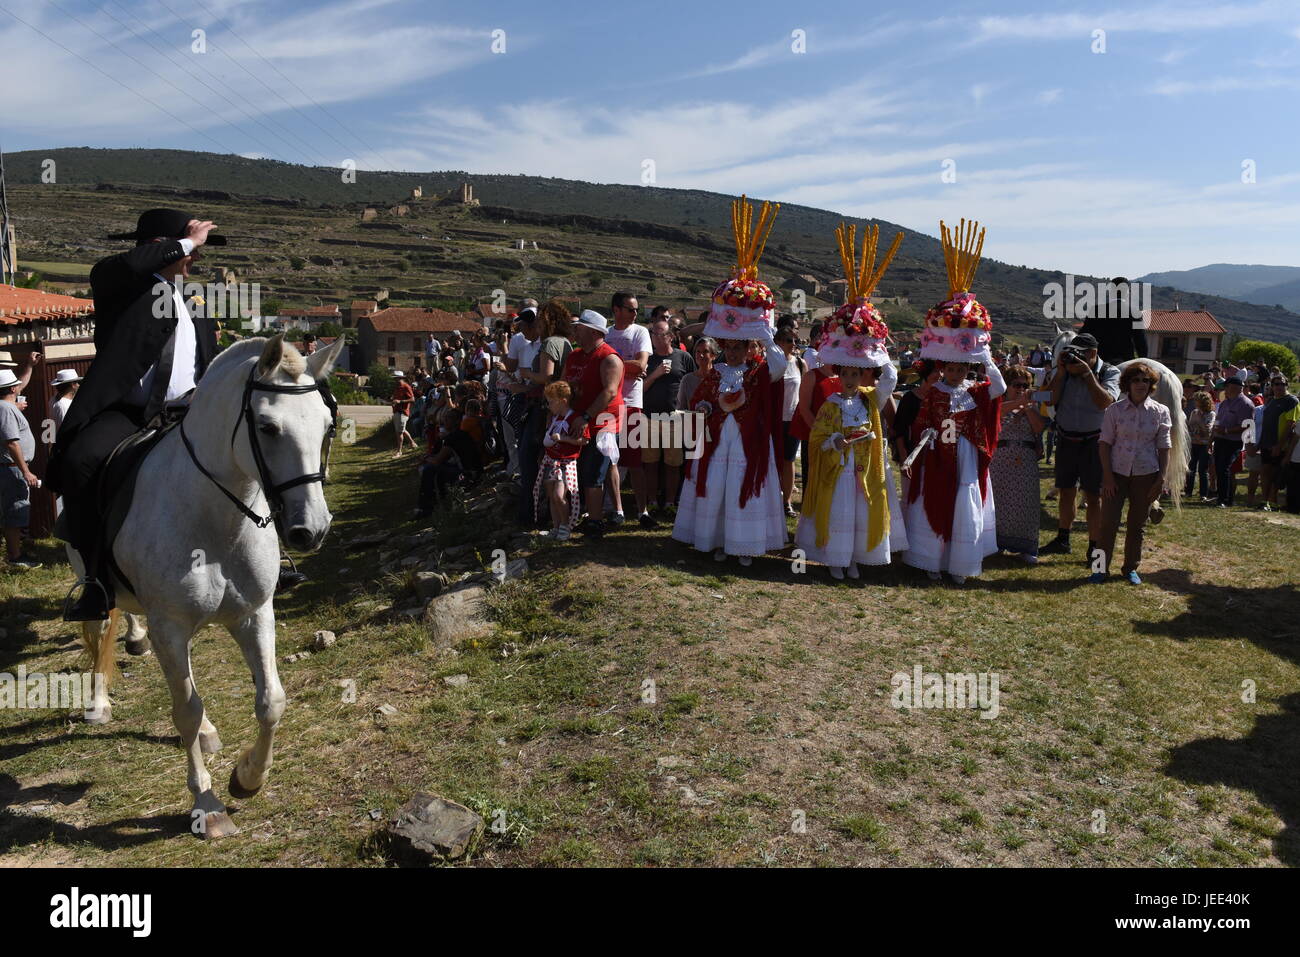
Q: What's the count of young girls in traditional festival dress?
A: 3